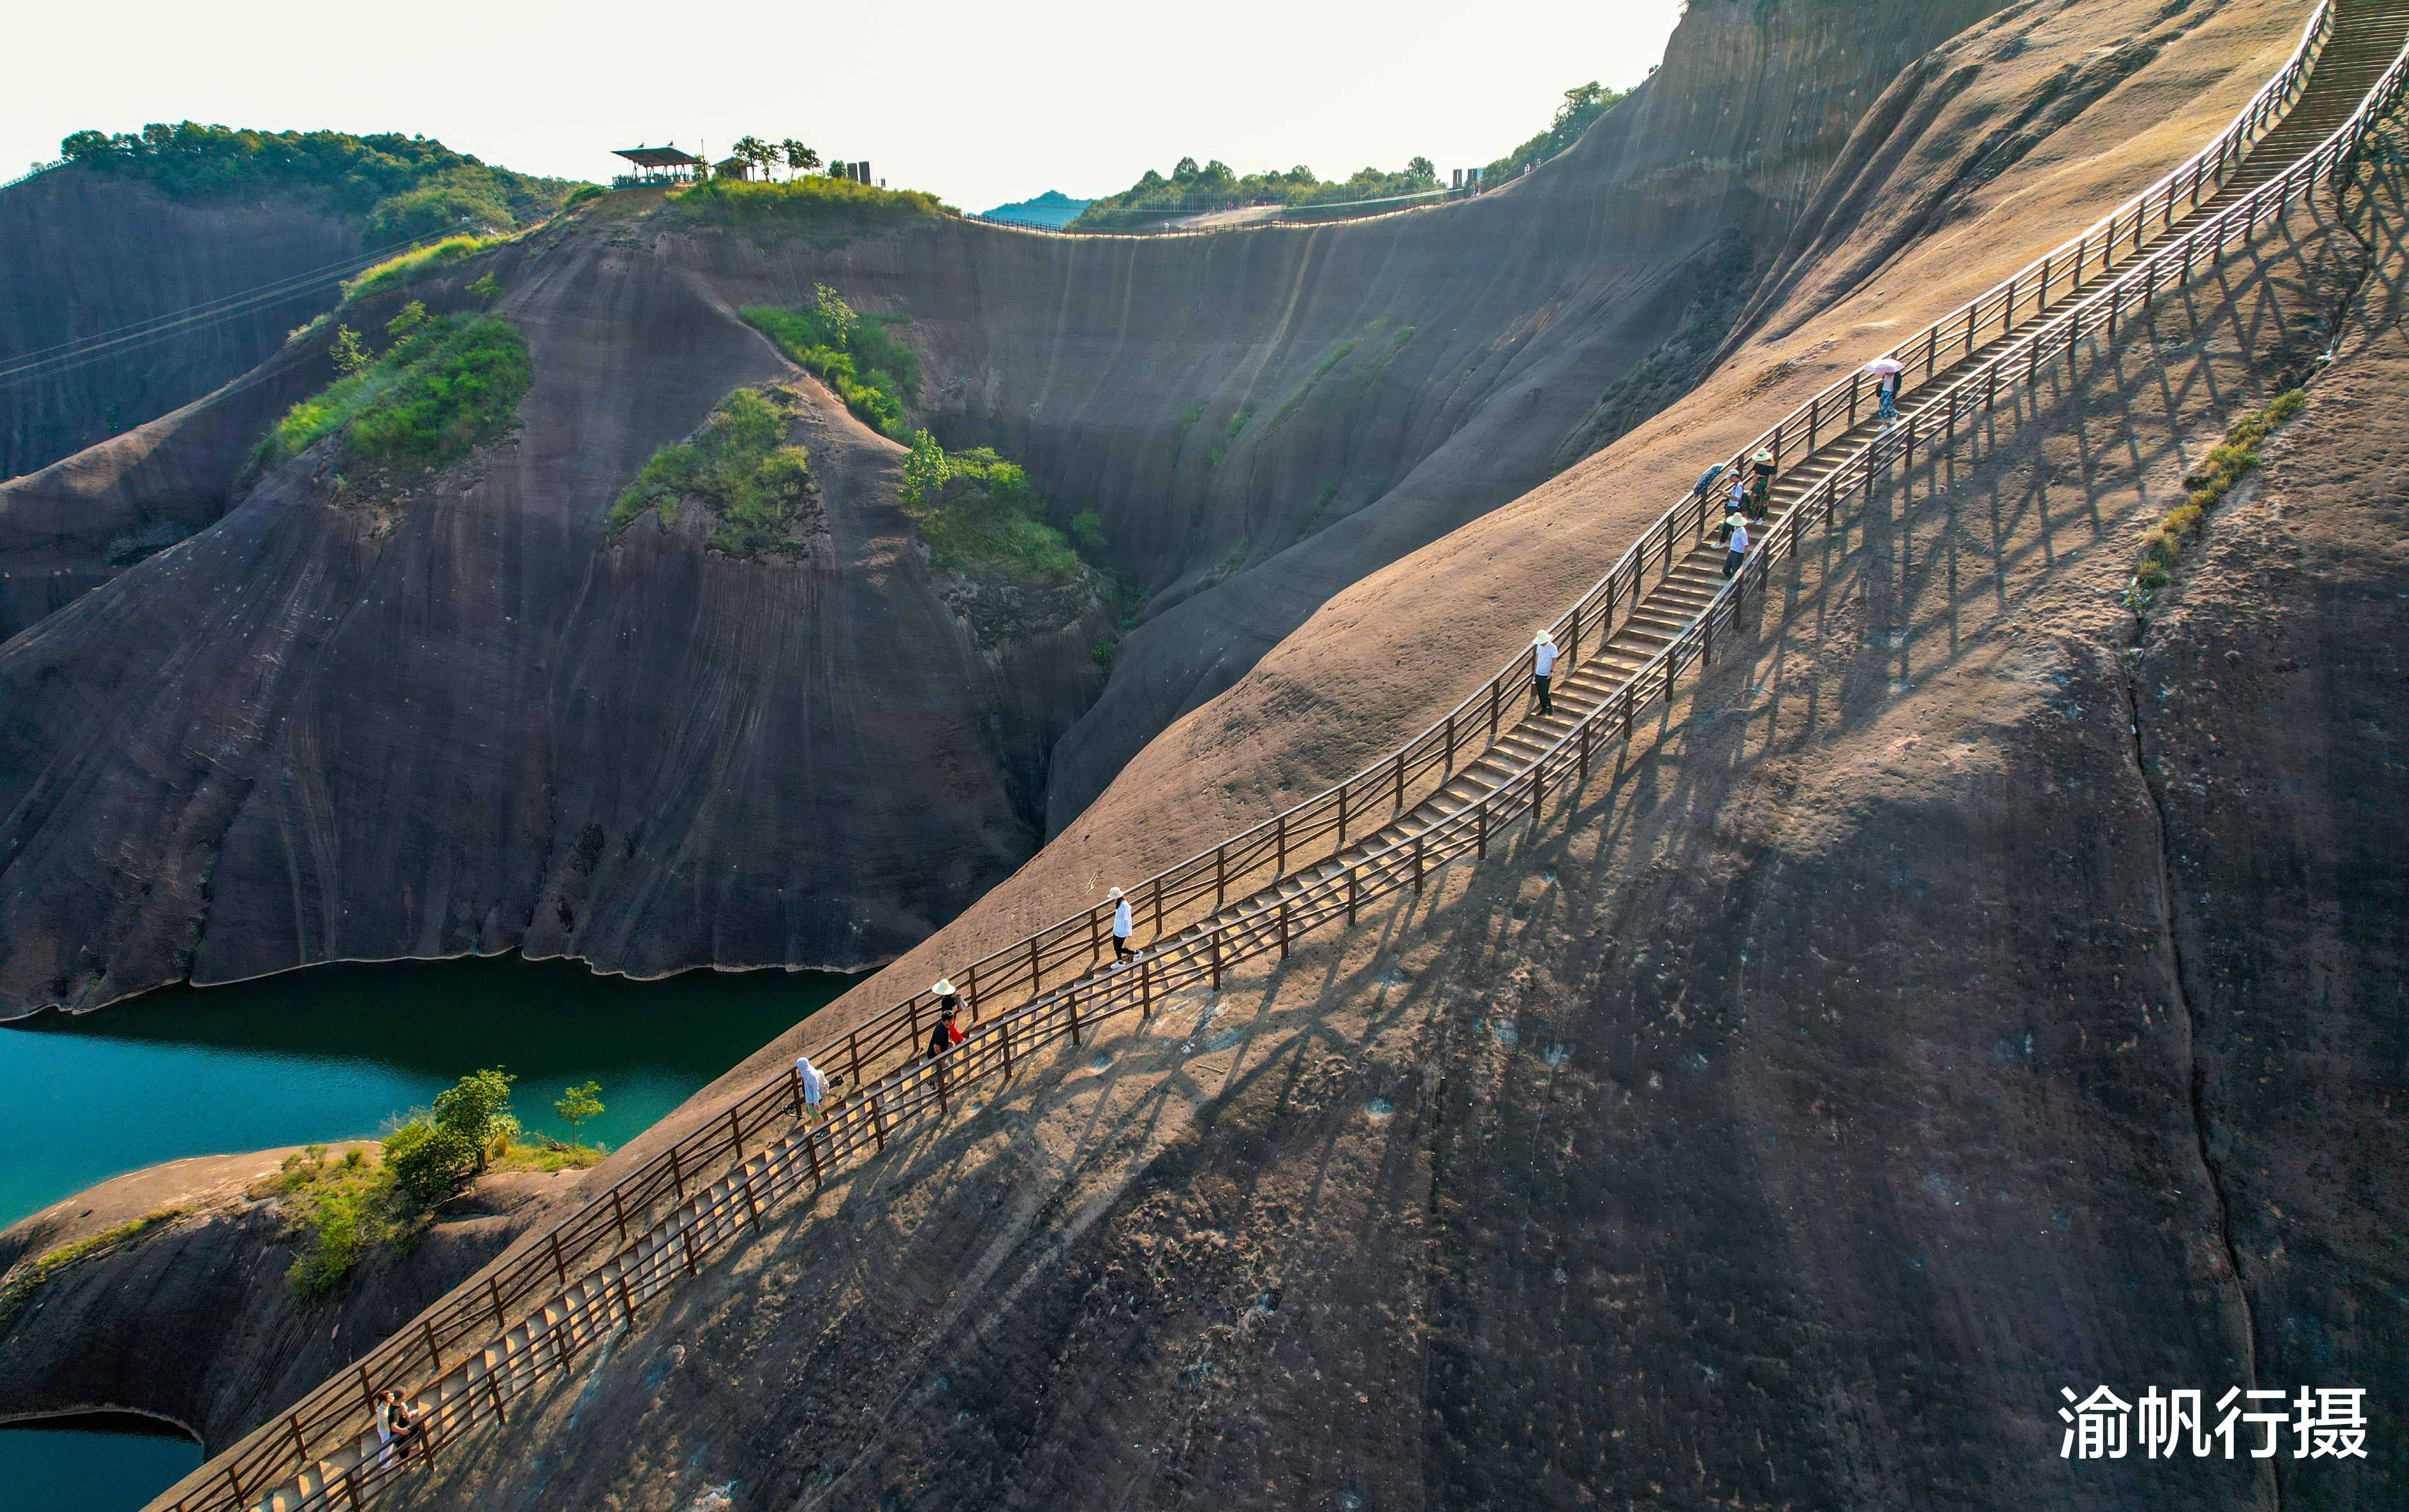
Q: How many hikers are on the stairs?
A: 11